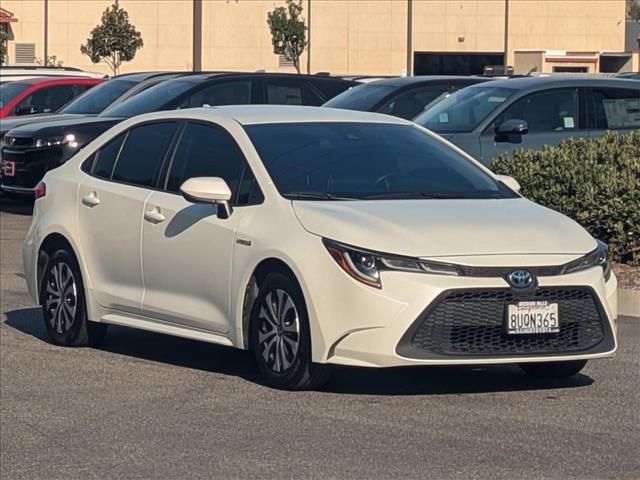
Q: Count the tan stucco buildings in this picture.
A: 1